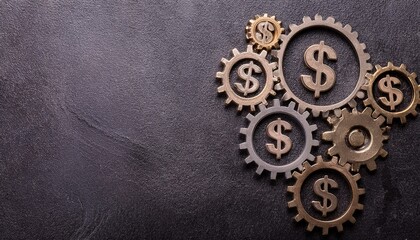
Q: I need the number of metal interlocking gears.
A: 7